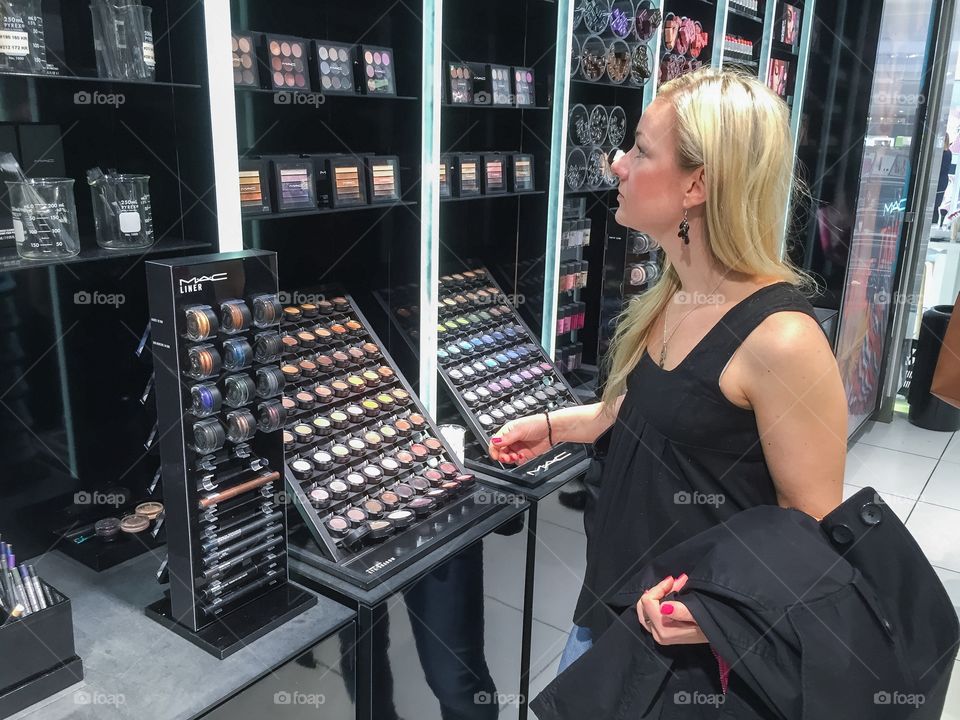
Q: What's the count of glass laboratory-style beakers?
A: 4